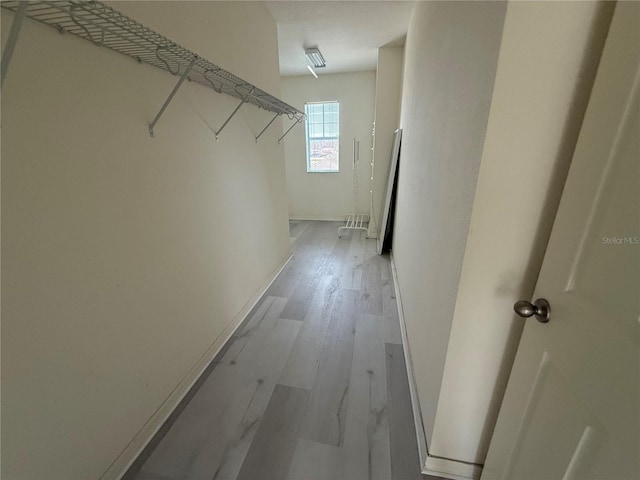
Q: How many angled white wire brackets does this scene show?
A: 5